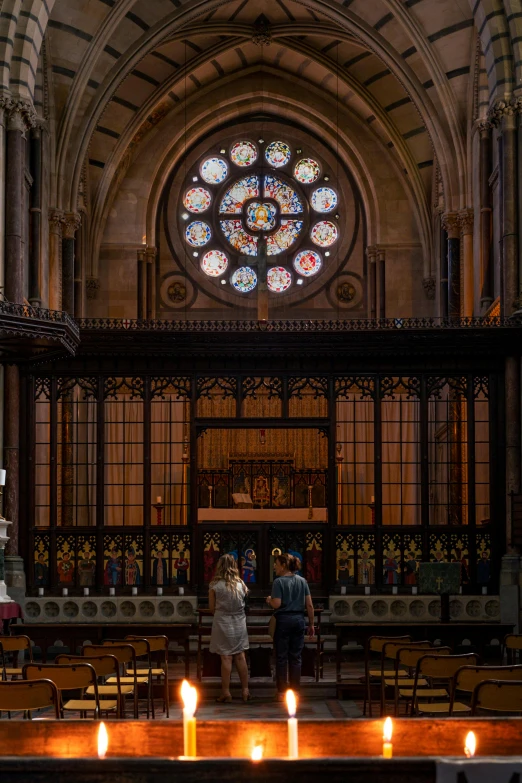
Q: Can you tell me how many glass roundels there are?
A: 12